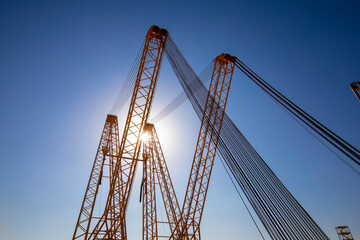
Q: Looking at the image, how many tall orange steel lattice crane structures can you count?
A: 4